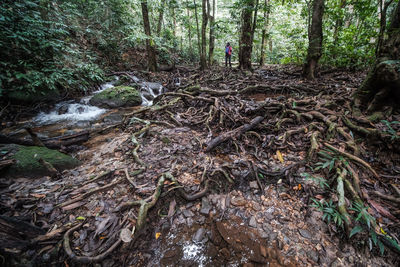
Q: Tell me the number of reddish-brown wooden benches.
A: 0